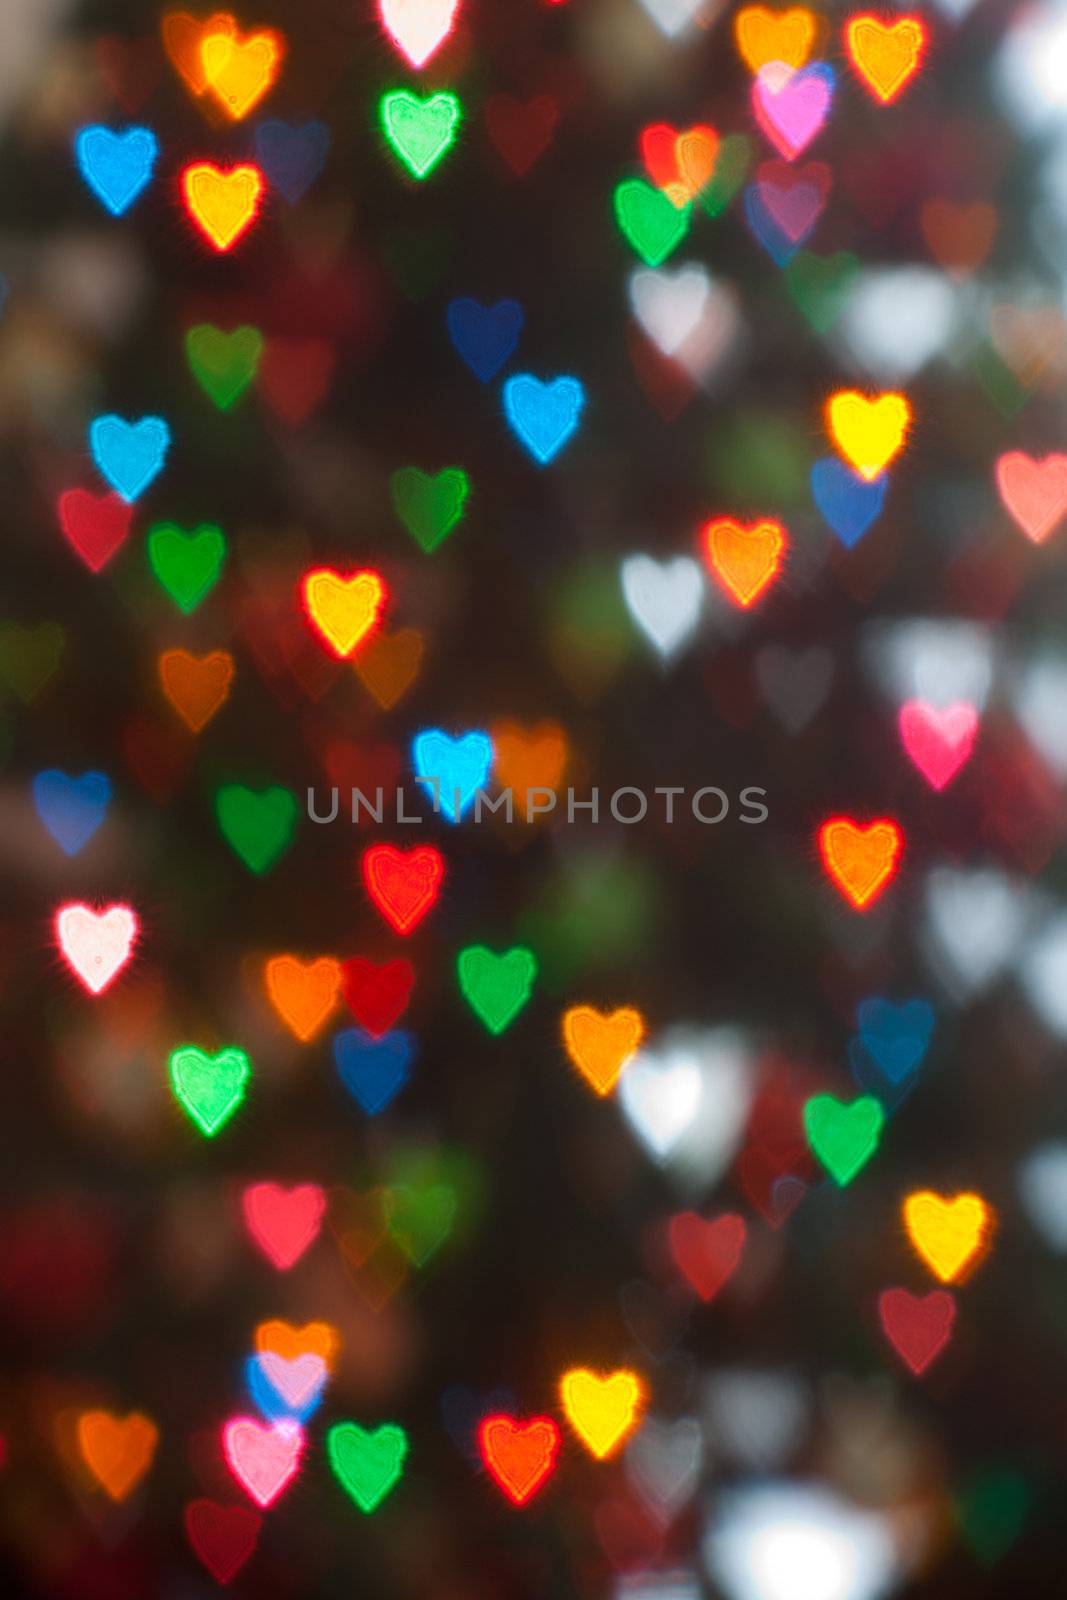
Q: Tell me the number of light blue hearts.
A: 4